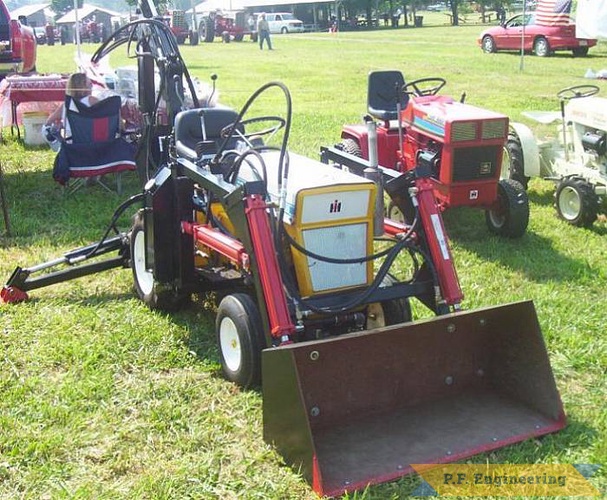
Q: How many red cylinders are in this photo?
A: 4